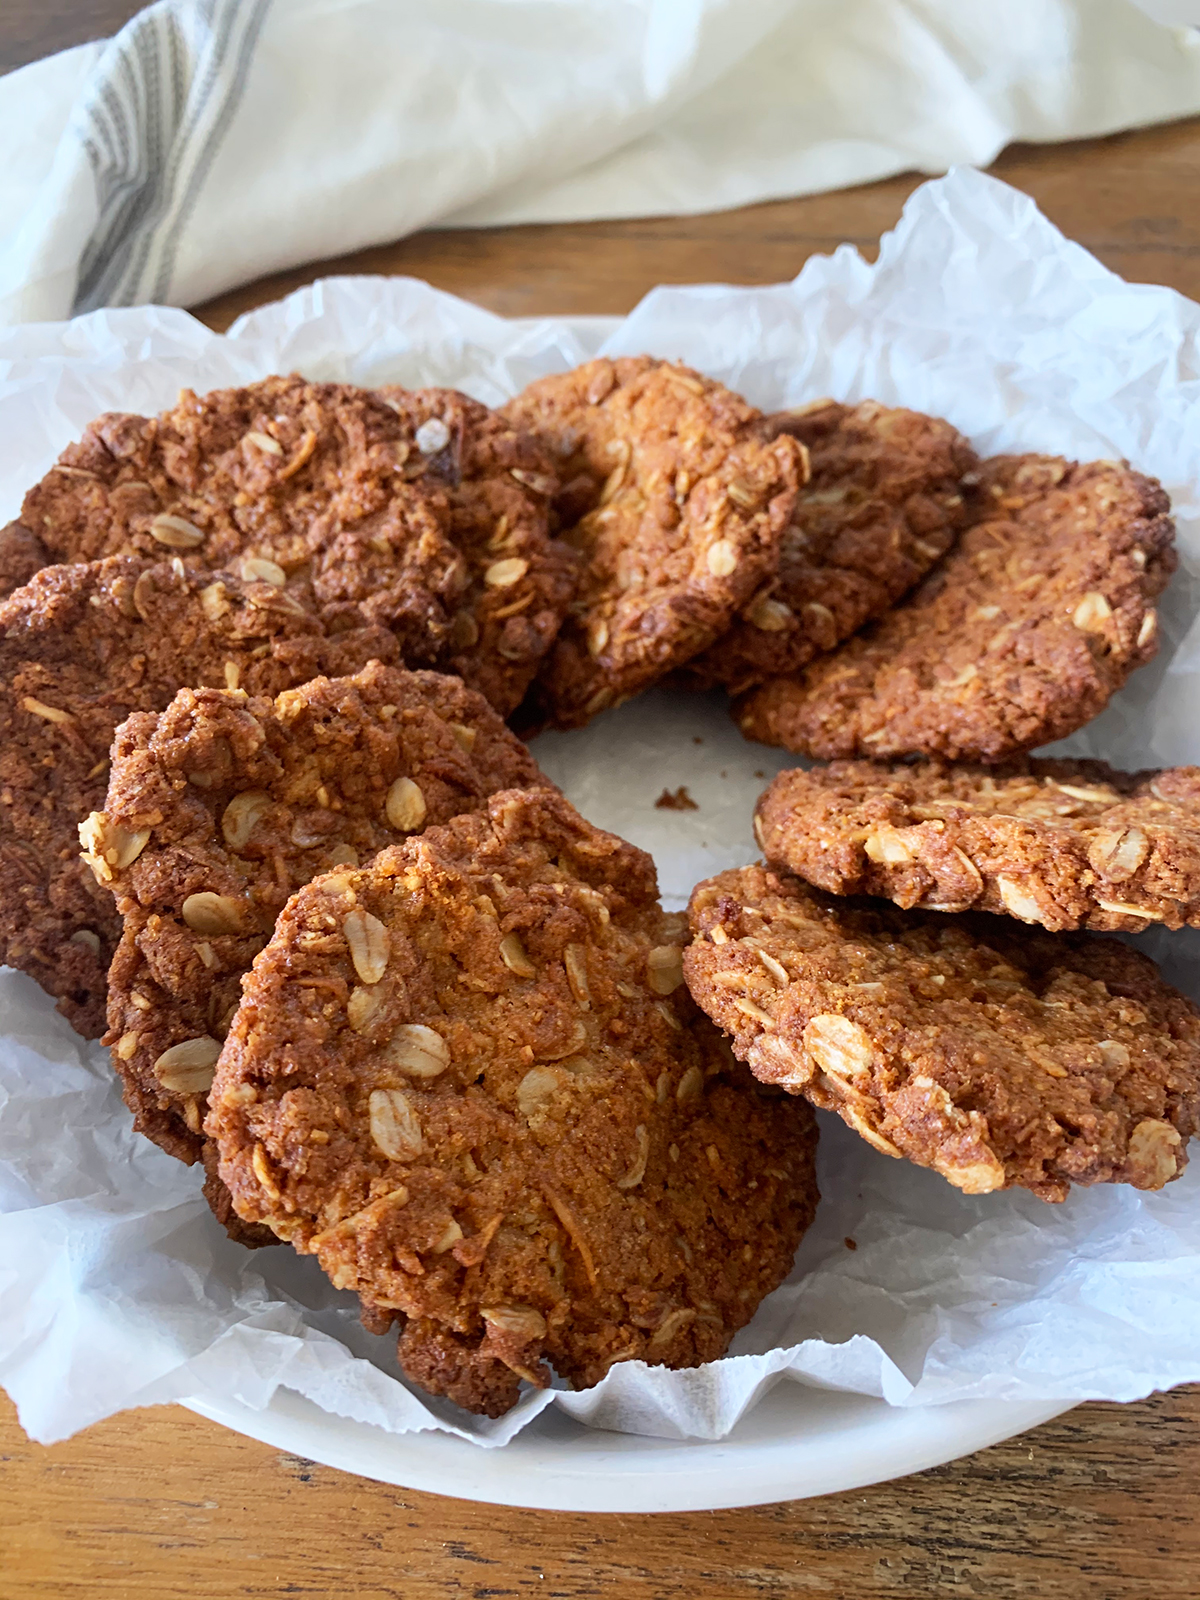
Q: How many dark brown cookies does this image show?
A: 11